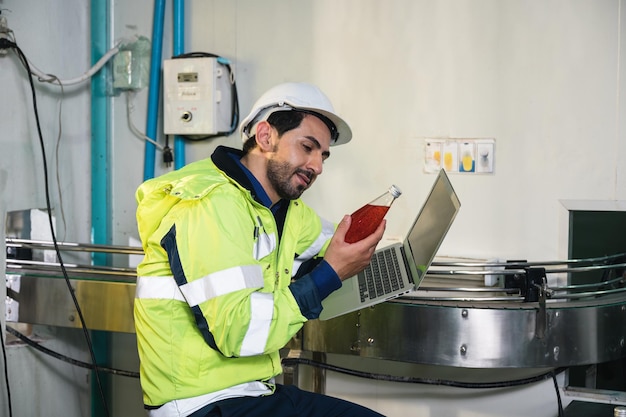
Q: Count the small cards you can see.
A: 4